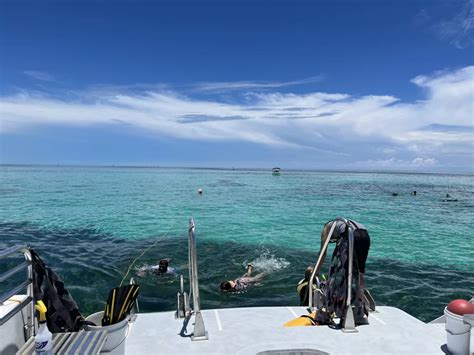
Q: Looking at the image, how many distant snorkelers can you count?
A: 4